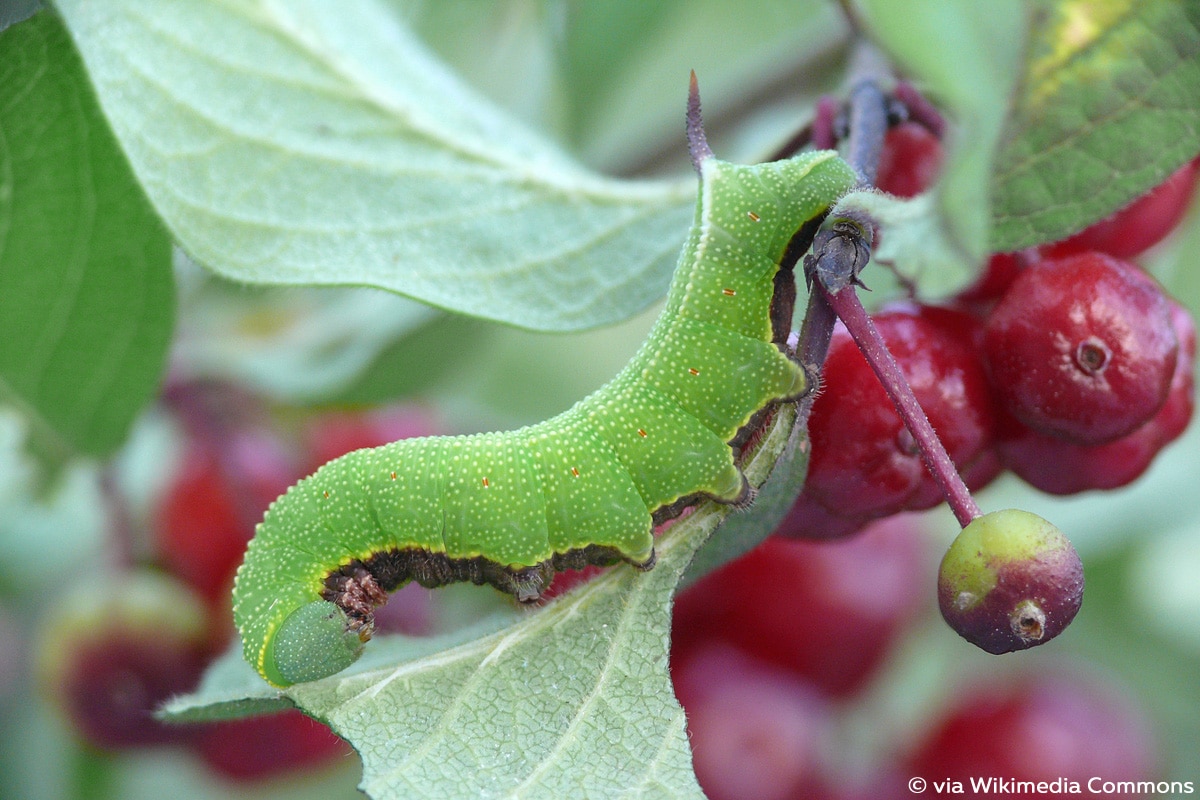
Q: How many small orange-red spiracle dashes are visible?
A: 8